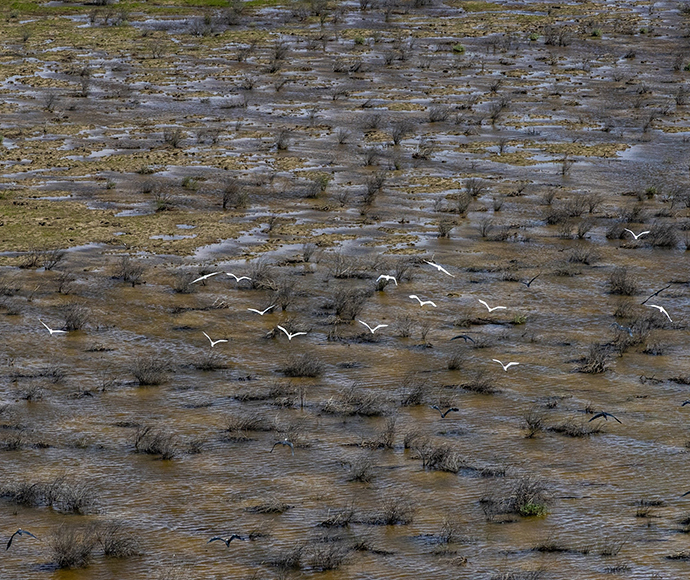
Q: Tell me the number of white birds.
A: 14